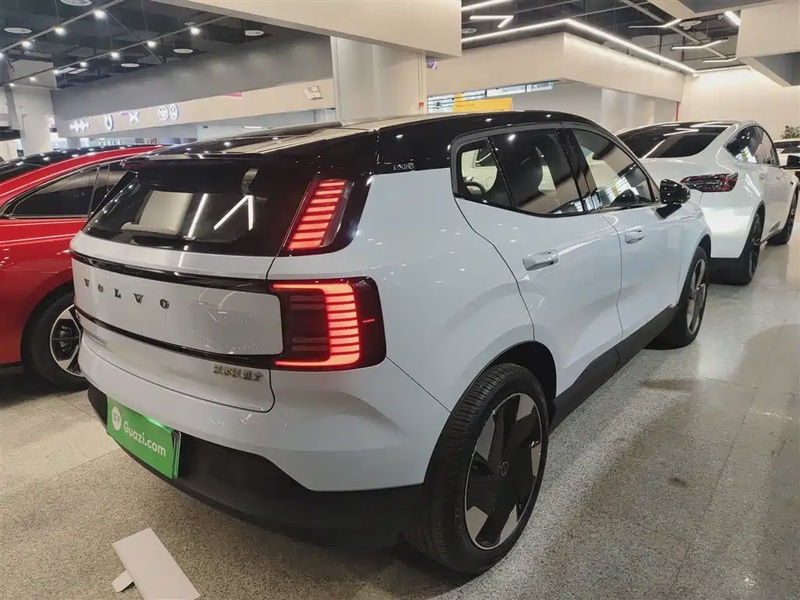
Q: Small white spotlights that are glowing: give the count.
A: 11